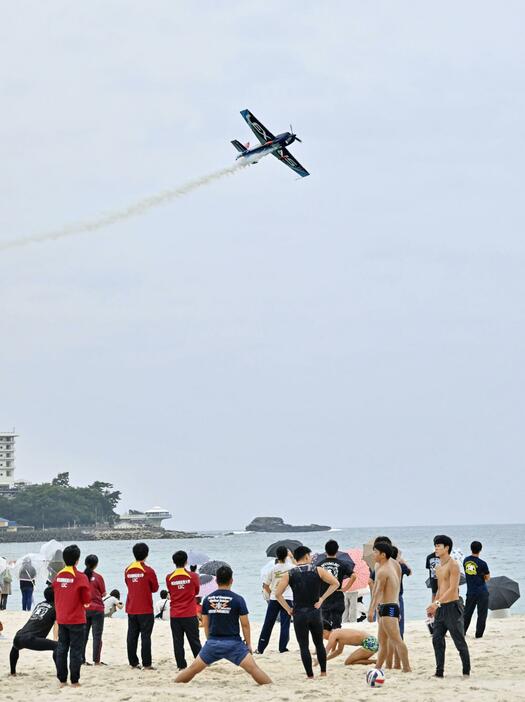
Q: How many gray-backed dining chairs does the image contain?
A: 0